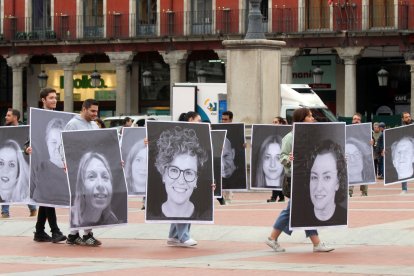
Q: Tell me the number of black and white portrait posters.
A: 11